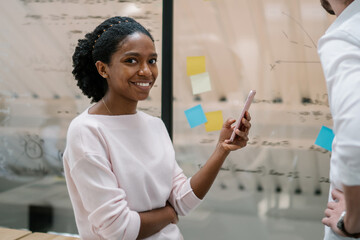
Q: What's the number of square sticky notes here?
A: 5